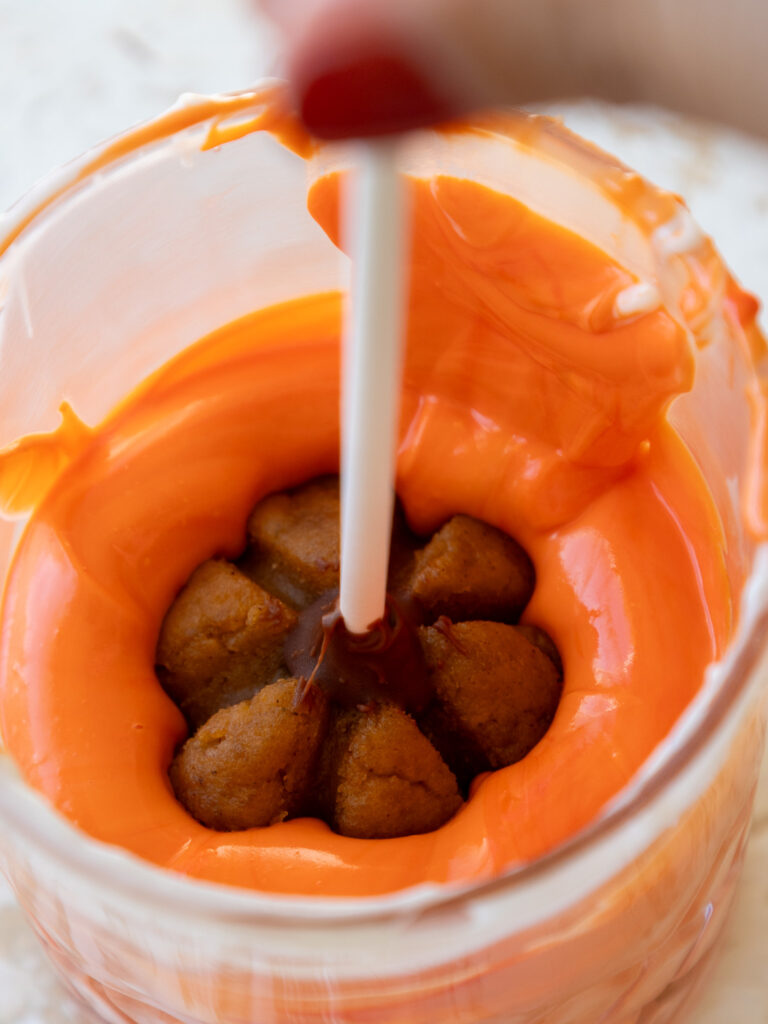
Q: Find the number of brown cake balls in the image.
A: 6